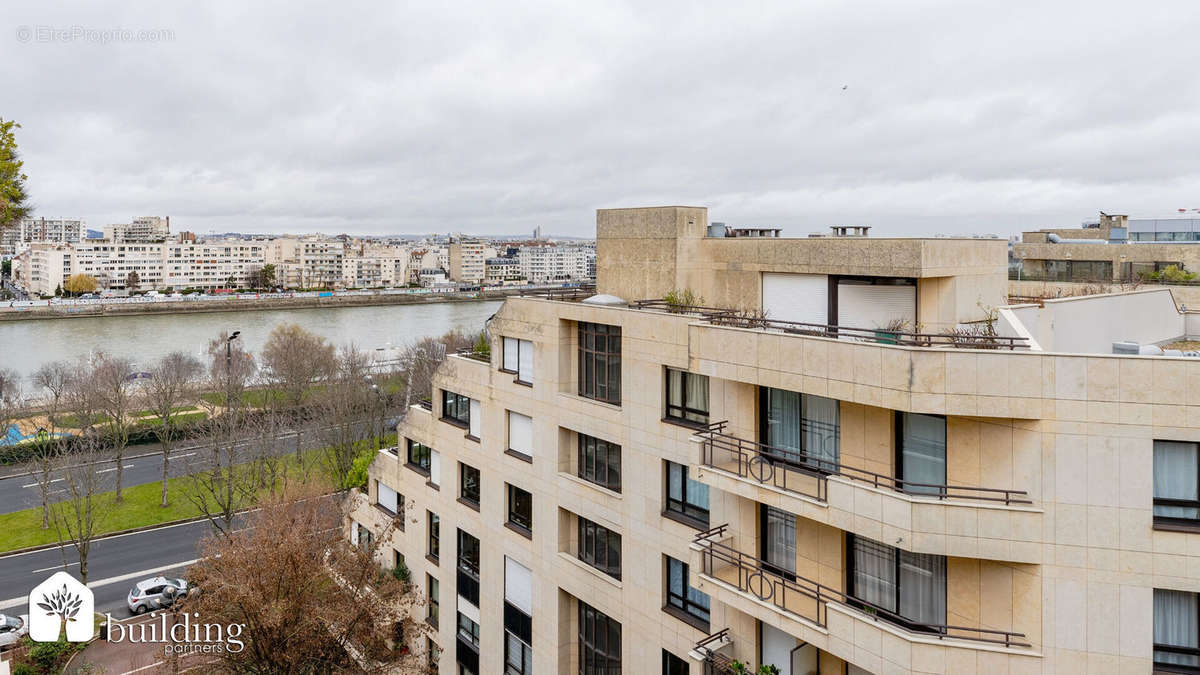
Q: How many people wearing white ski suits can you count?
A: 0